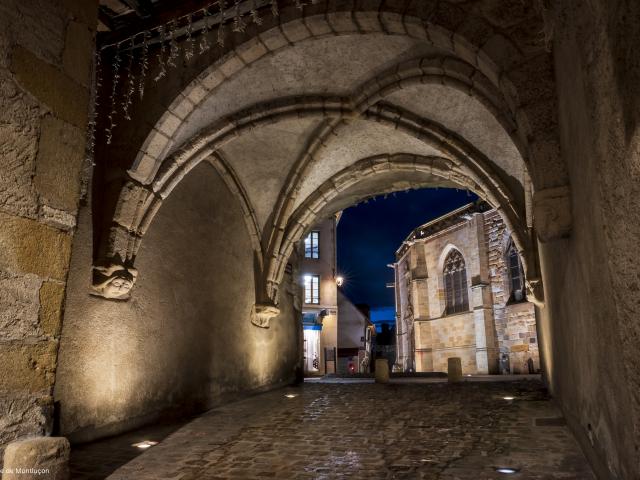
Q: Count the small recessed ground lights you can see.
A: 4